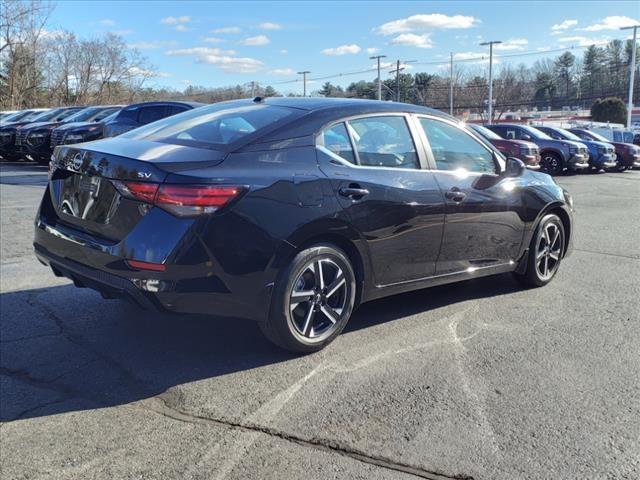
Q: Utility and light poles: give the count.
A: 7